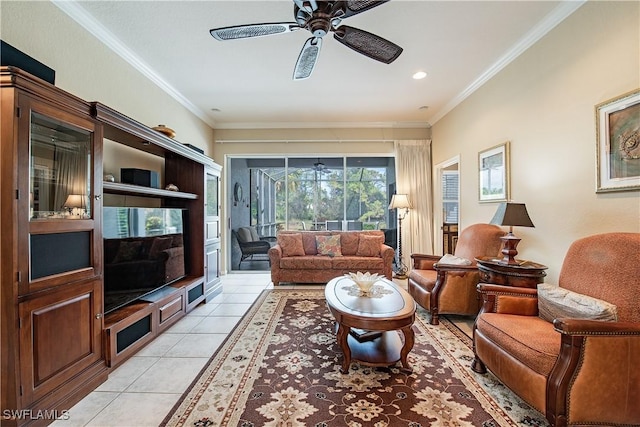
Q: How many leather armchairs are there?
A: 2